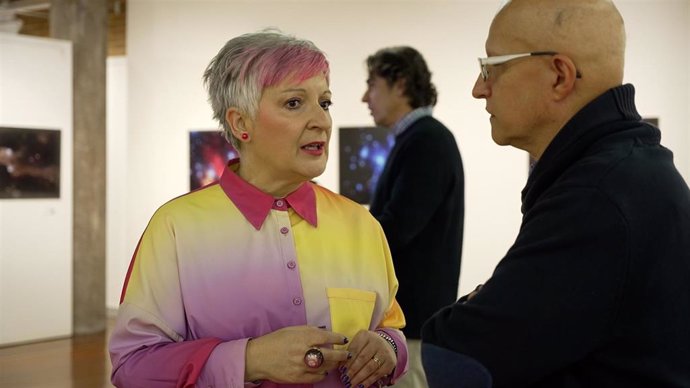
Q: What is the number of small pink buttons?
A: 4